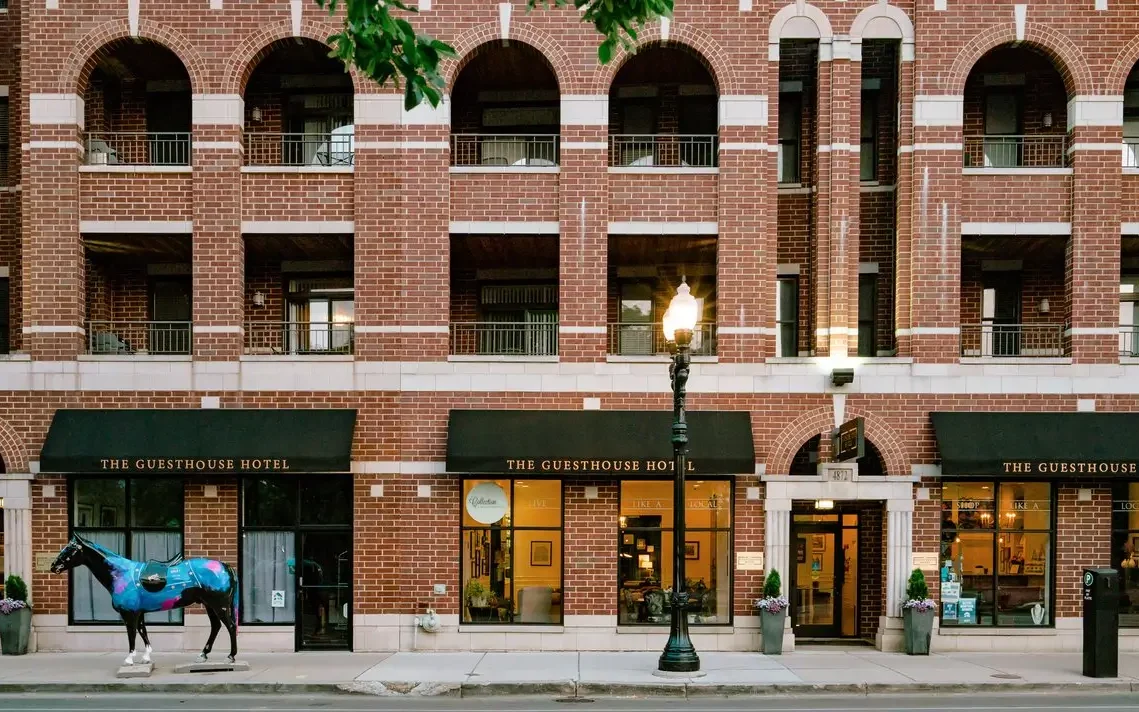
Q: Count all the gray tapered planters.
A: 3